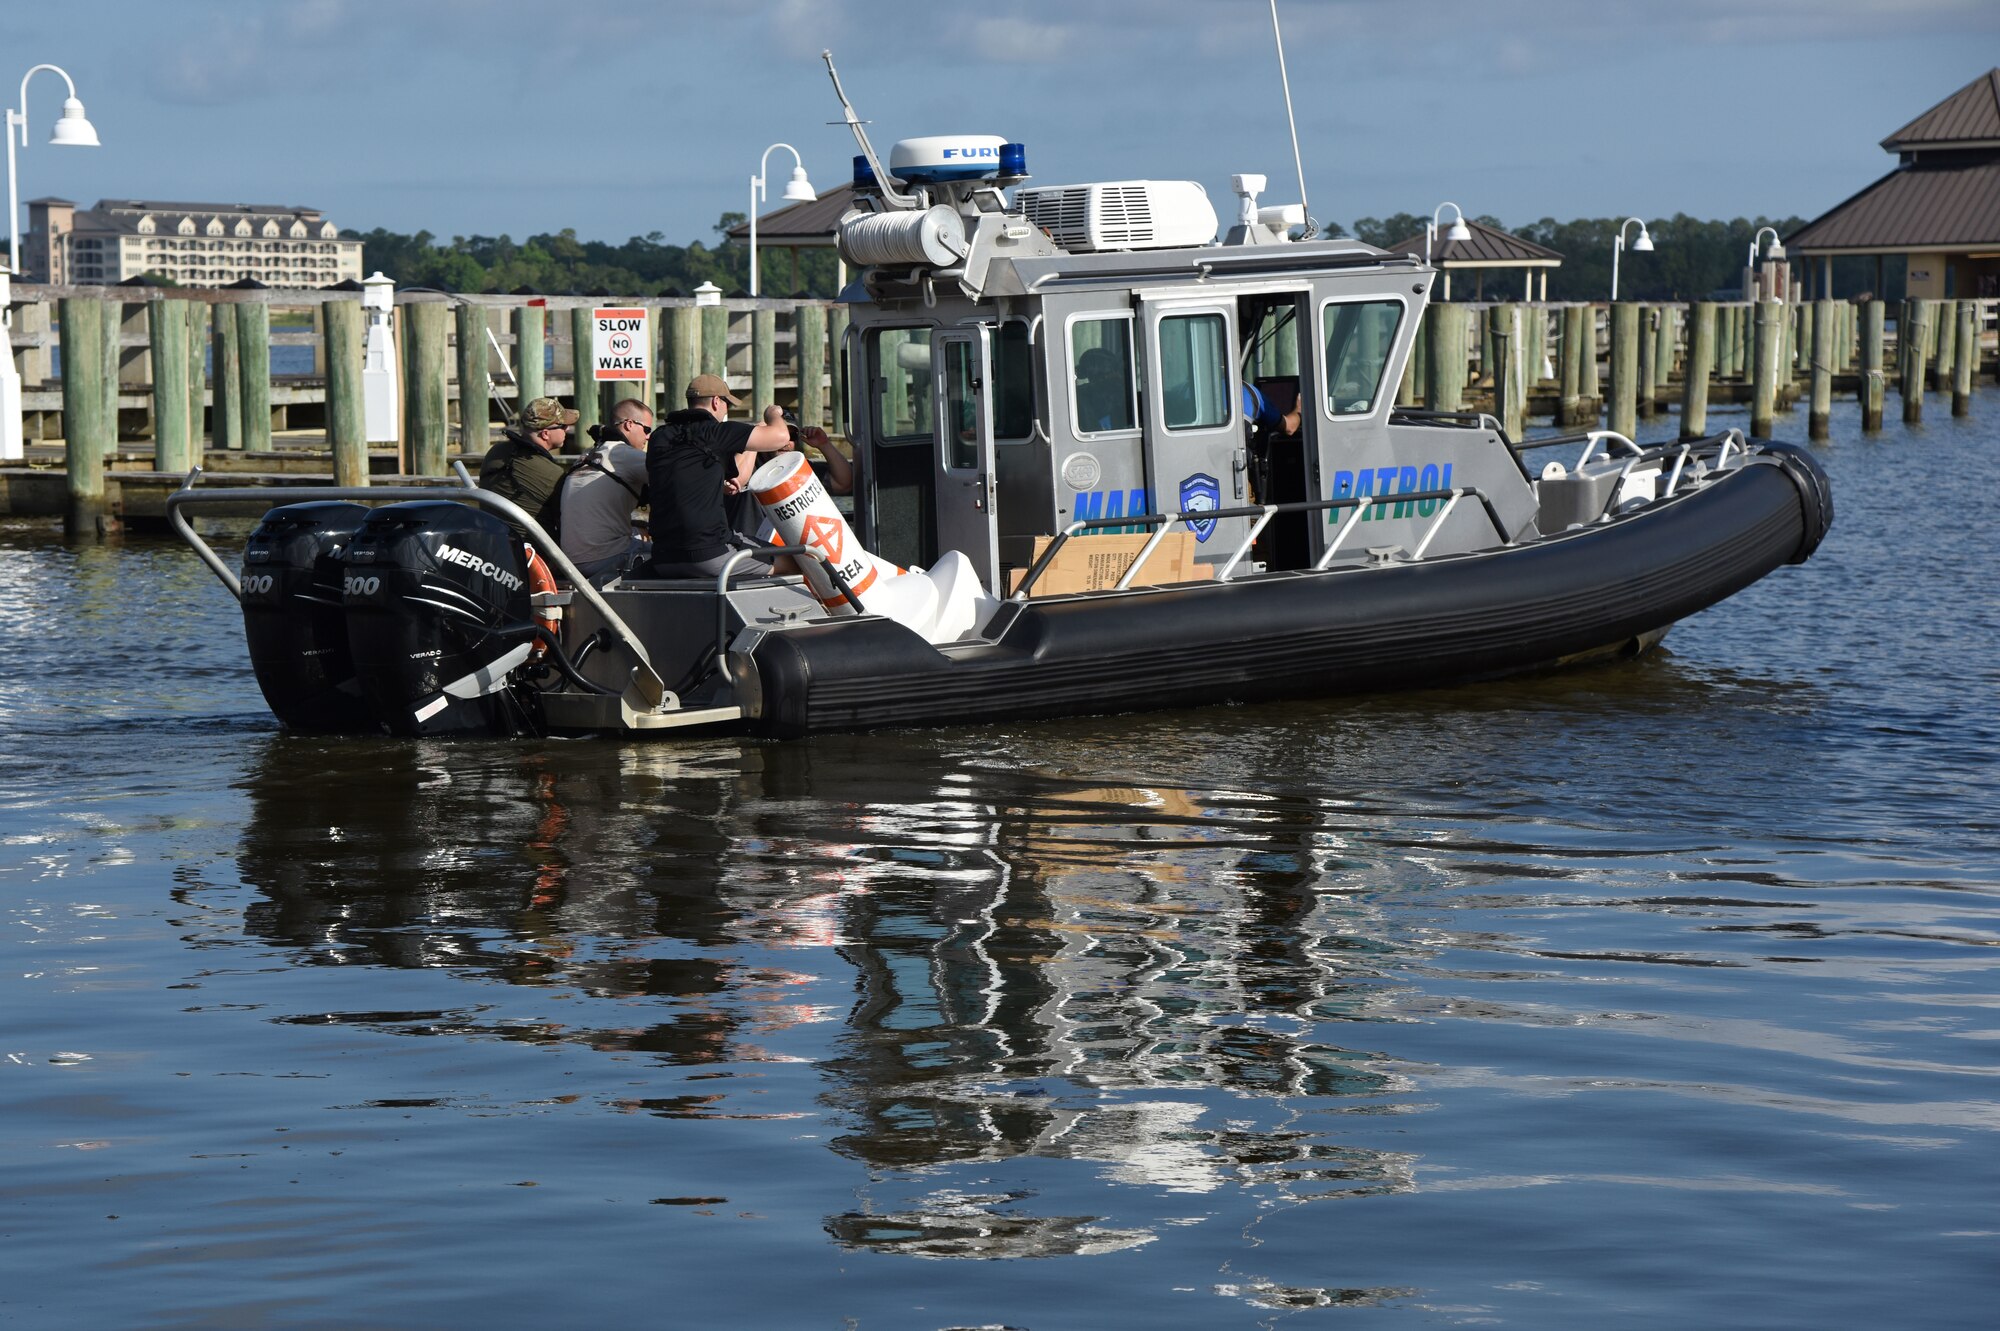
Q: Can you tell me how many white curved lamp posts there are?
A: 5